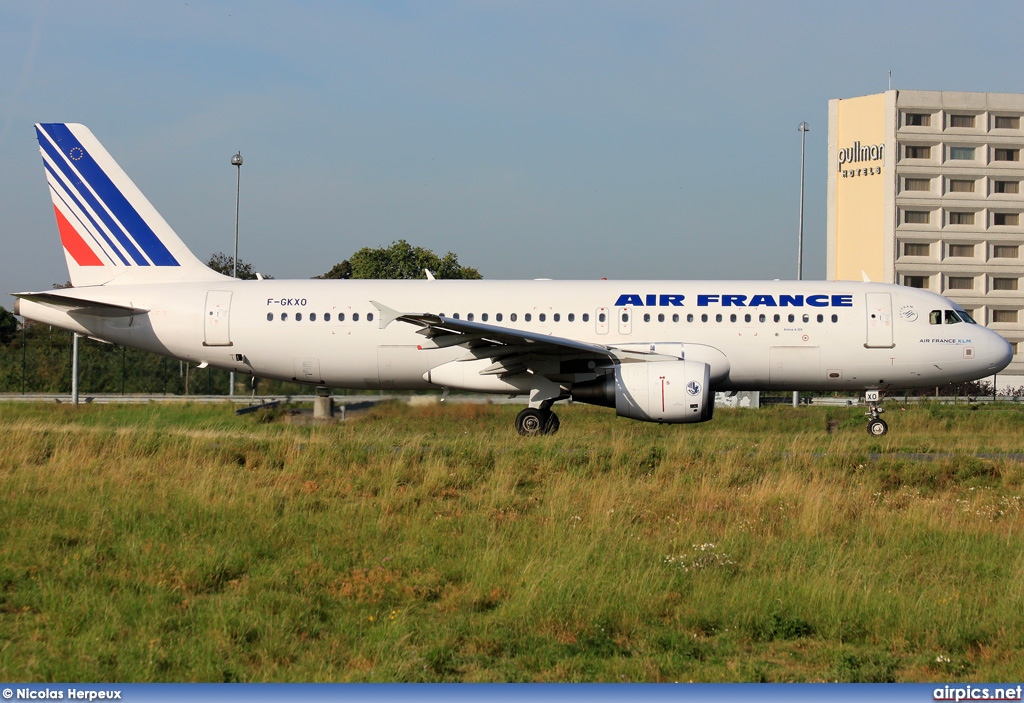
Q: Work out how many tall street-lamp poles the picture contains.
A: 2